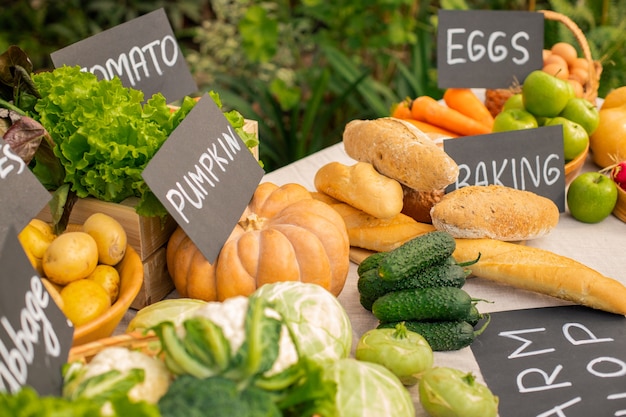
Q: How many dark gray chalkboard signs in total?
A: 7